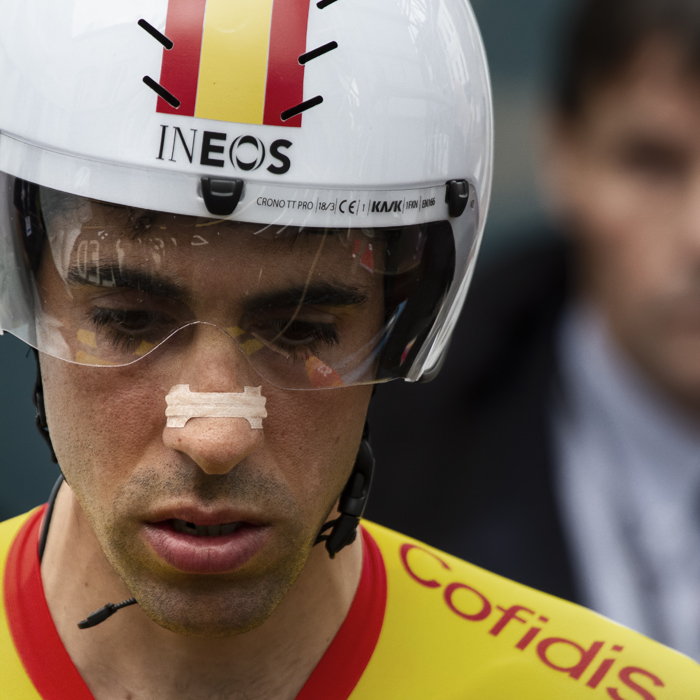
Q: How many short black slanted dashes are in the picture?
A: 5